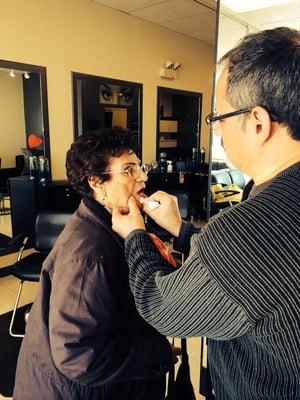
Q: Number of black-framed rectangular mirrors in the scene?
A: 3